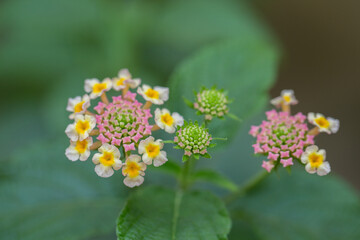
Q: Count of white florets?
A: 13